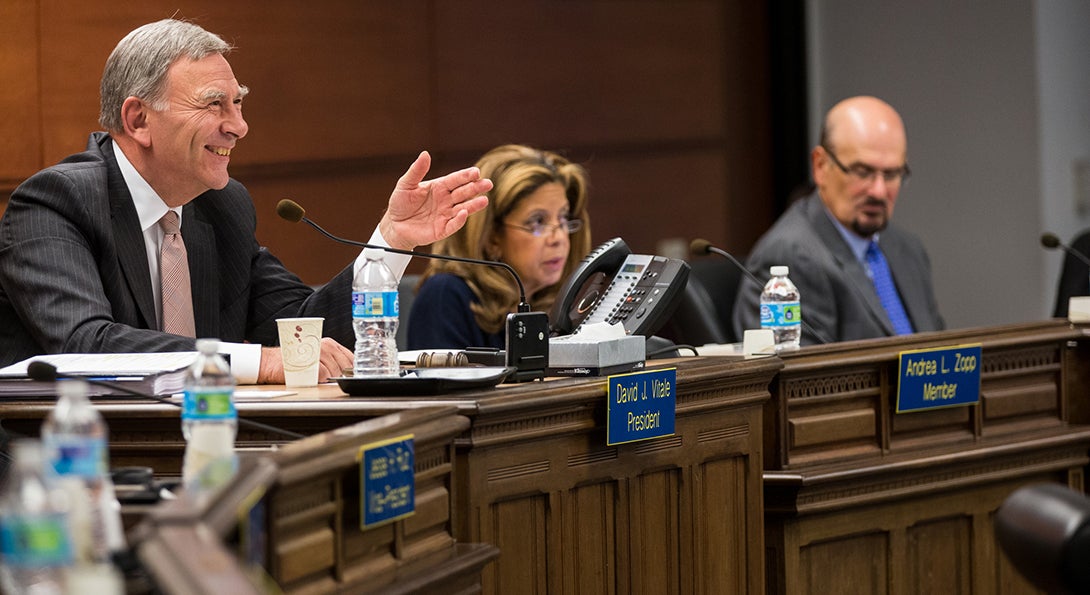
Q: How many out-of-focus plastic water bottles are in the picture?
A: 3